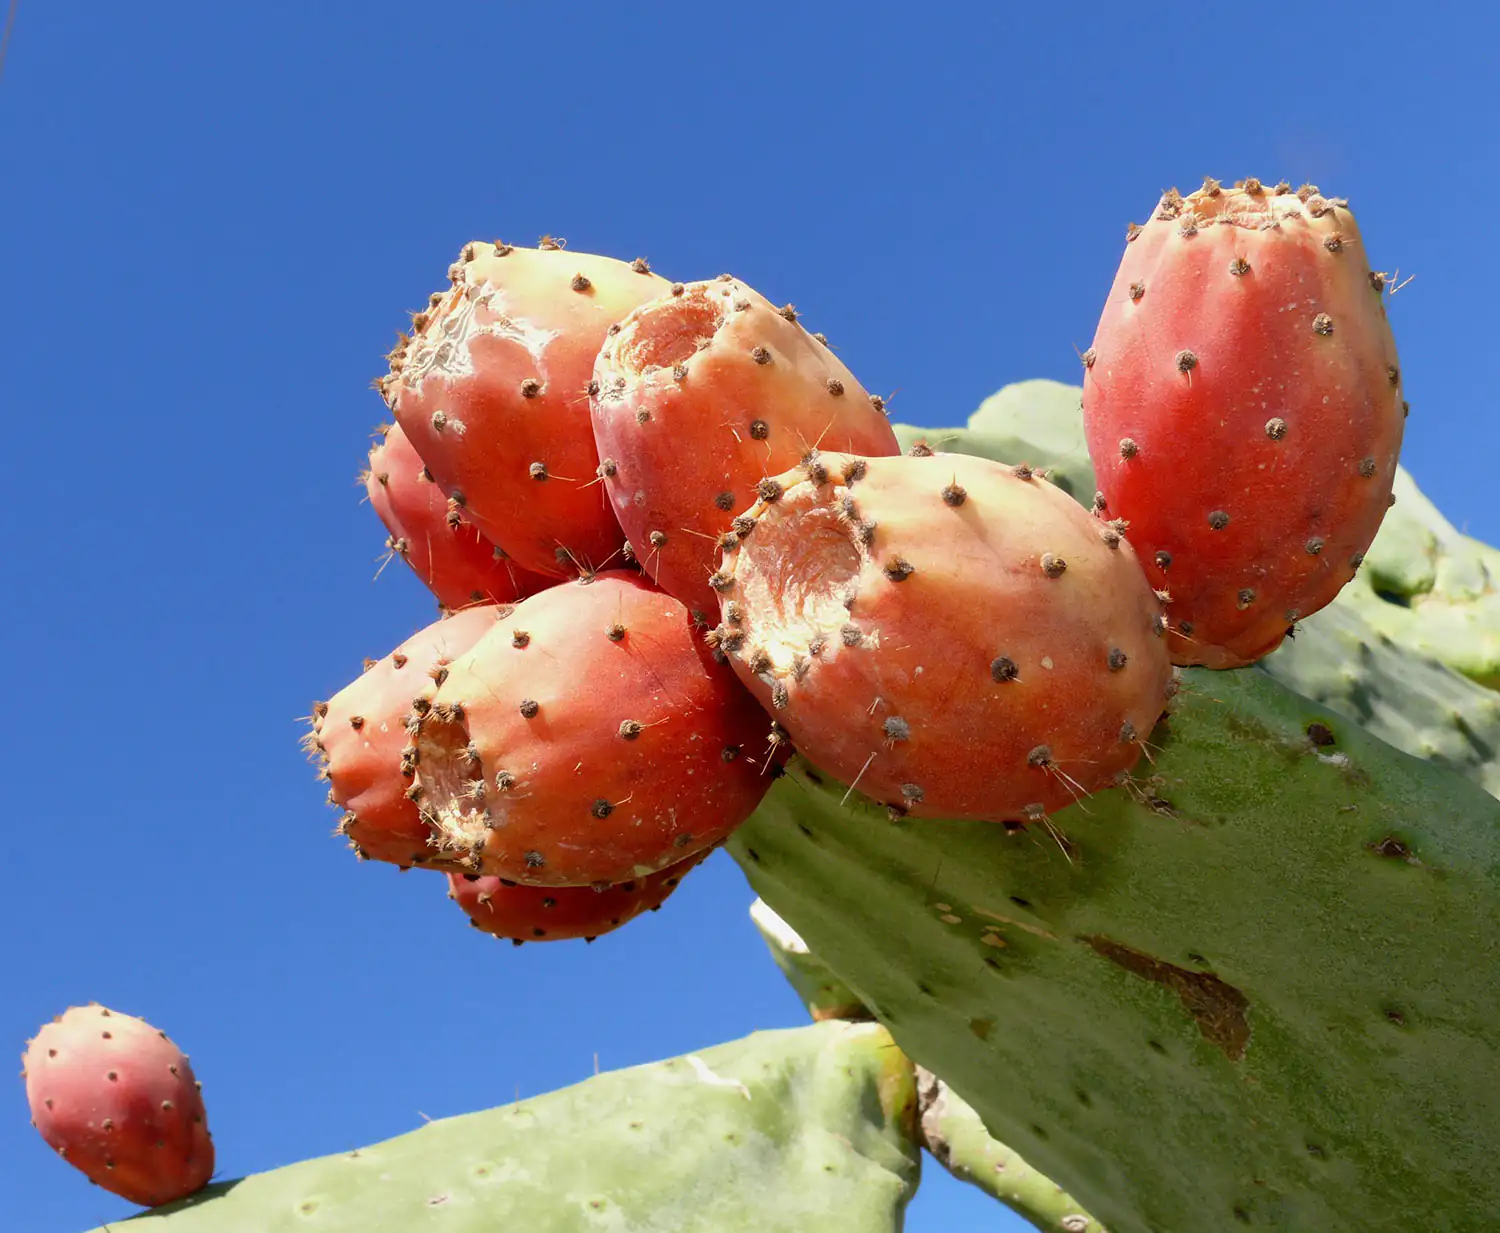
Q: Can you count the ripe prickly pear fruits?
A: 9